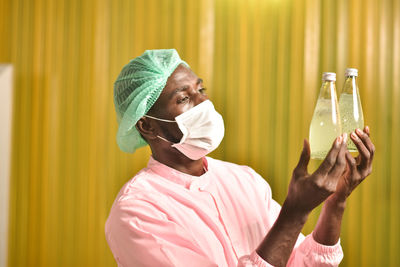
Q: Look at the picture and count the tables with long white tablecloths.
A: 0